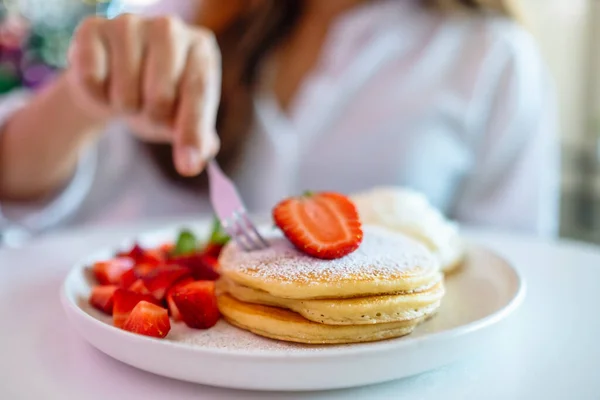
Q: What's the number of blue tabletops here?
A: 0